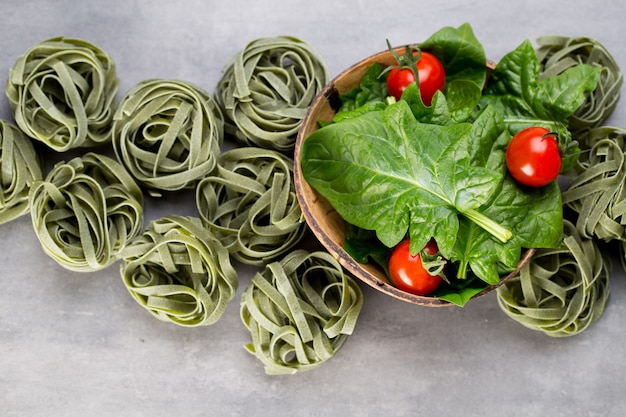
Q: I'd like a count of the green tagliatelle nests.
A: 11